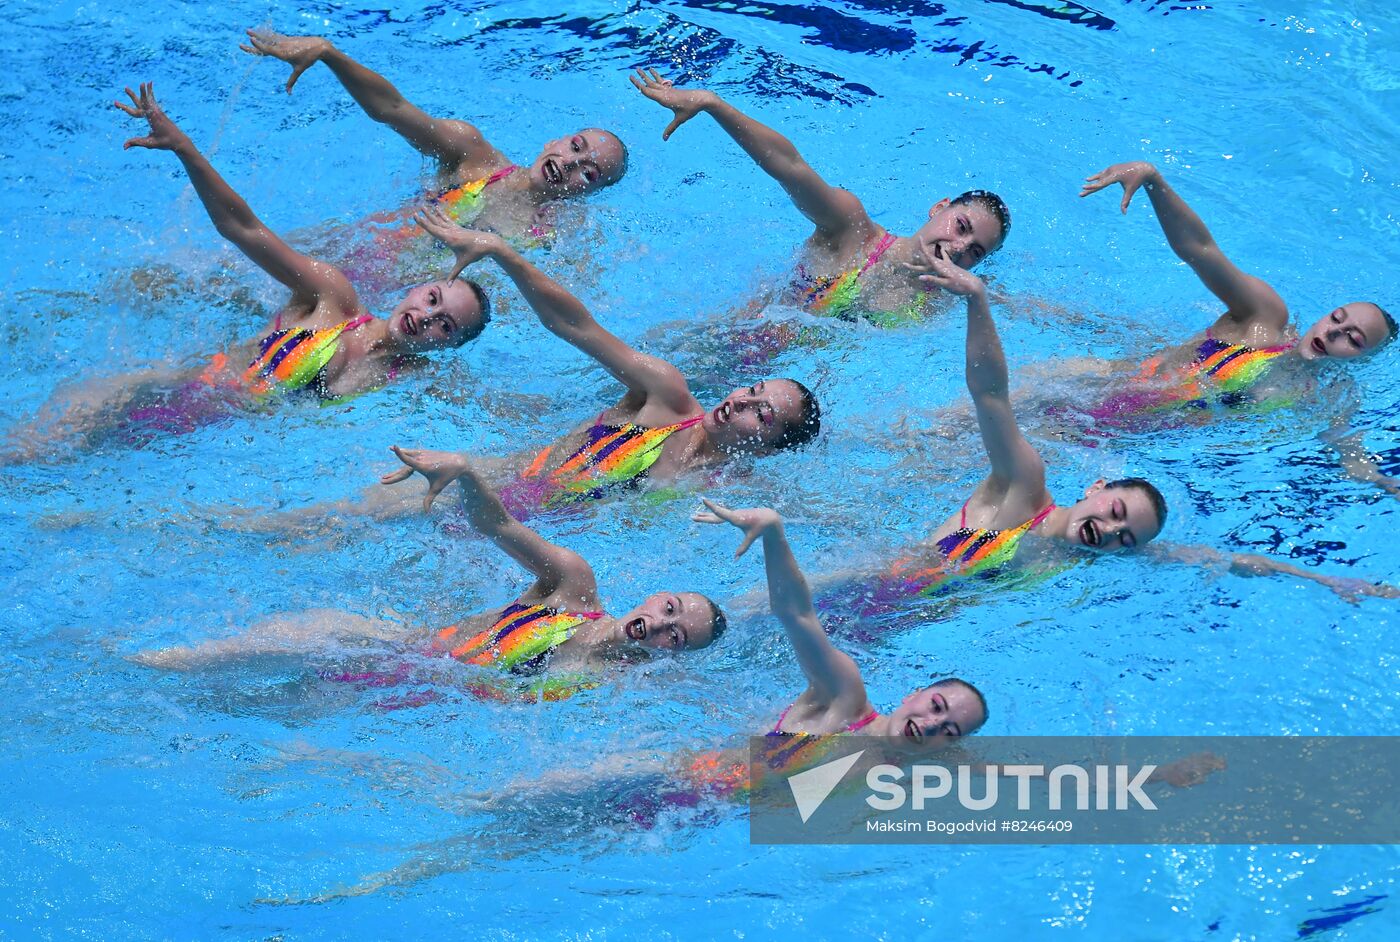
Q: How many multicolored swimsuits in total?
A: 8